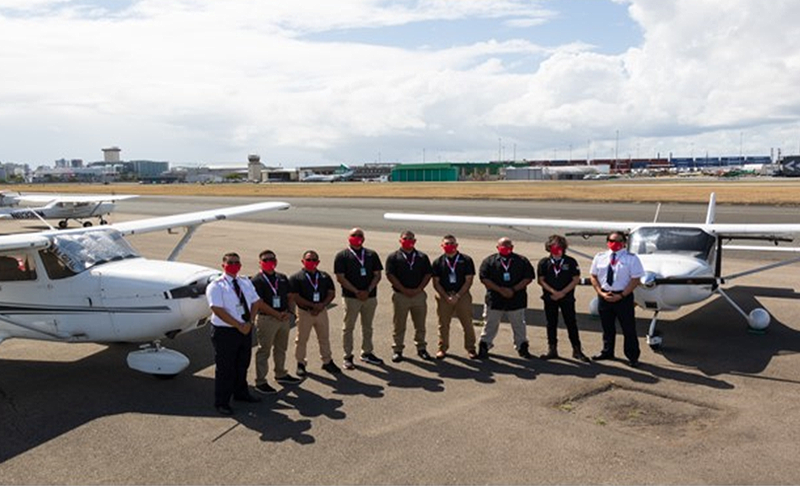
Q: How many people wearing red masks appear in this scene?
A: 9